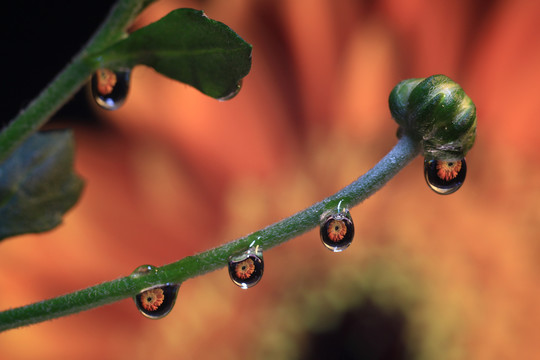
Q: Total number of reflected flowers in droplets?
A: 5